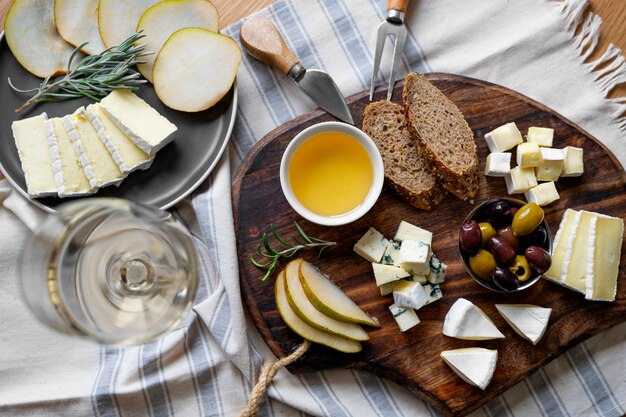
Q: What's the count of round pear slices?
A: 5